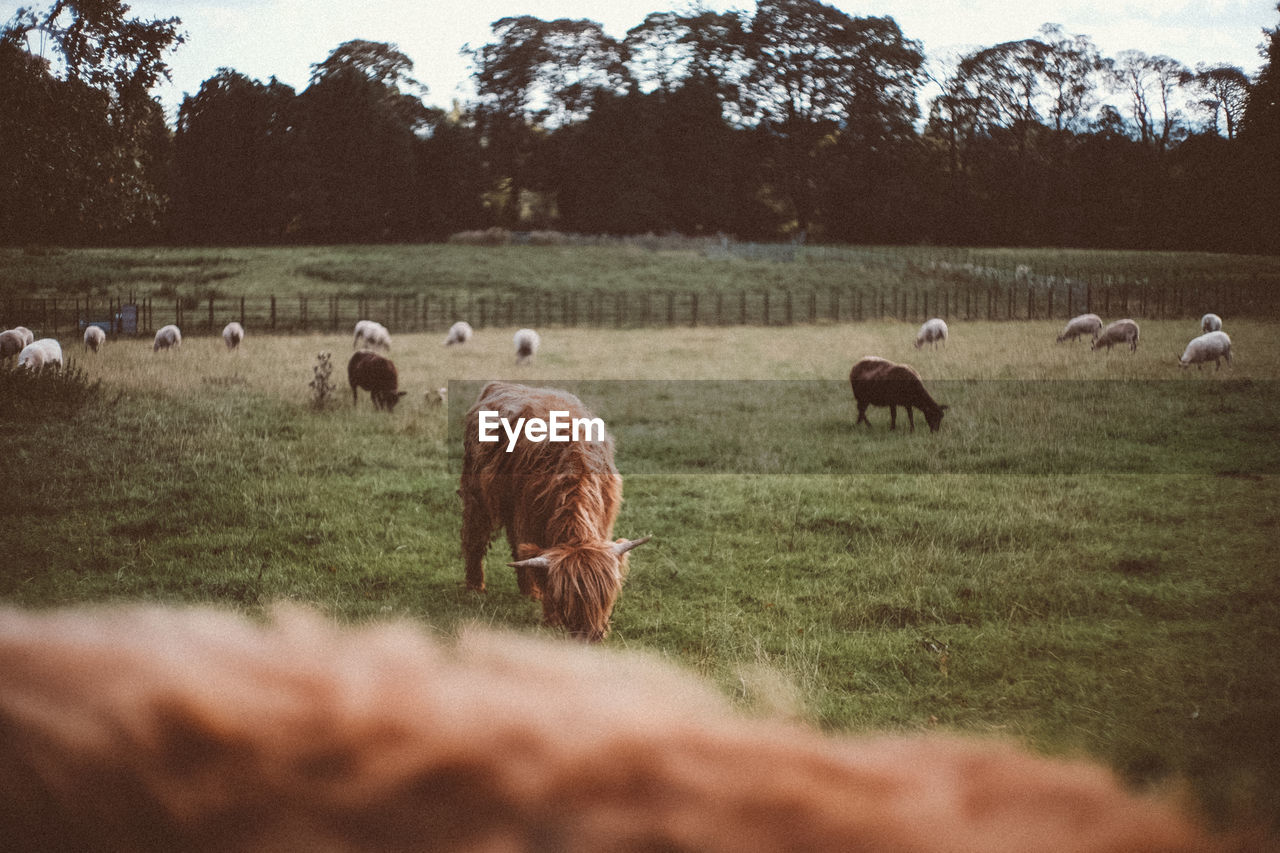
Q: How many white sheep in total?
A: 14